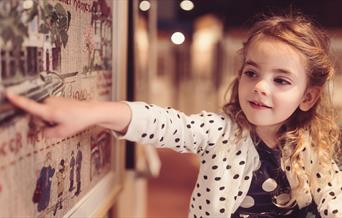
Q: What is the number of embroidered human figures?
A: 4